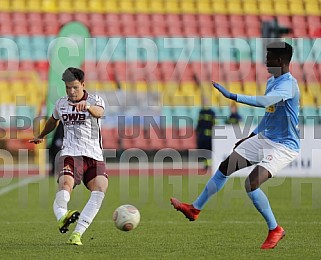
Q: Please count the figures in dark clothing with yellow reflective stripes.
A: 2